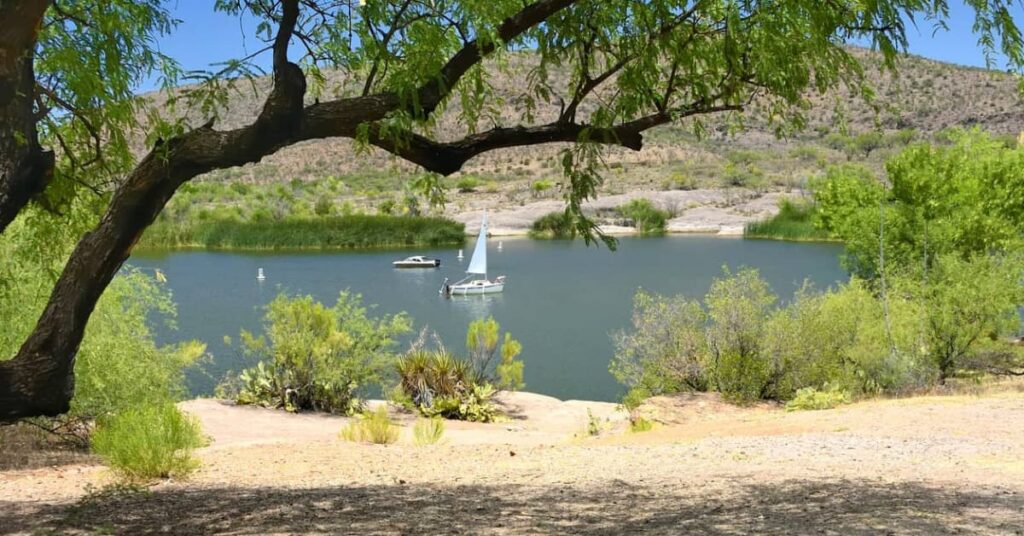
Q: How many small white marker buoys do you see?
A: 3